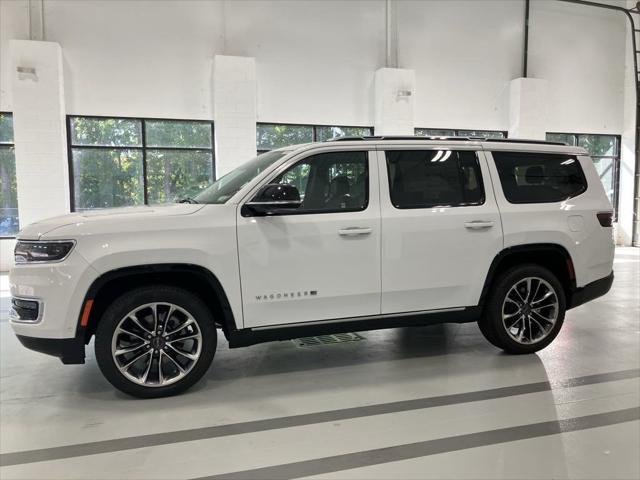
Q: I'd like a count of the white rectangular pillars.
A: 4